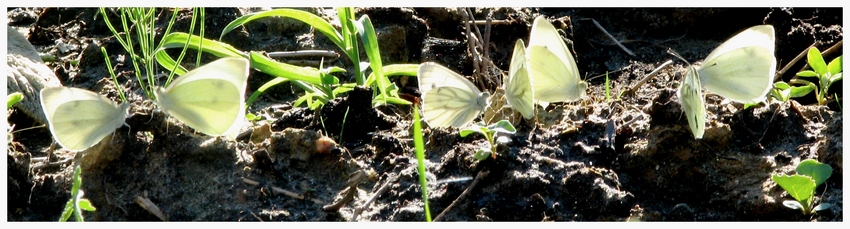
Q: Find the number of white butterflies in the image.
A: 7